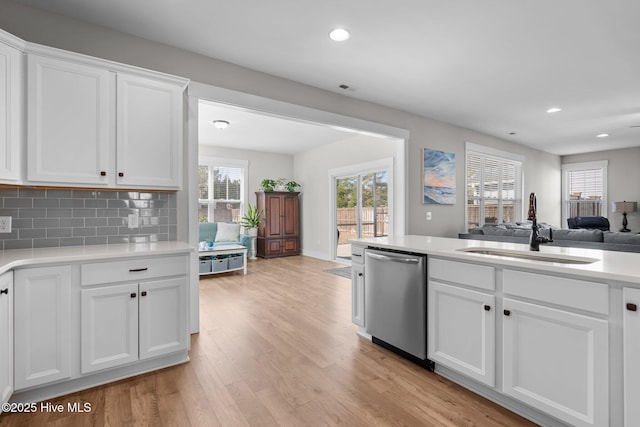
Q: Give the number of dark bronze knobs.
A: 9